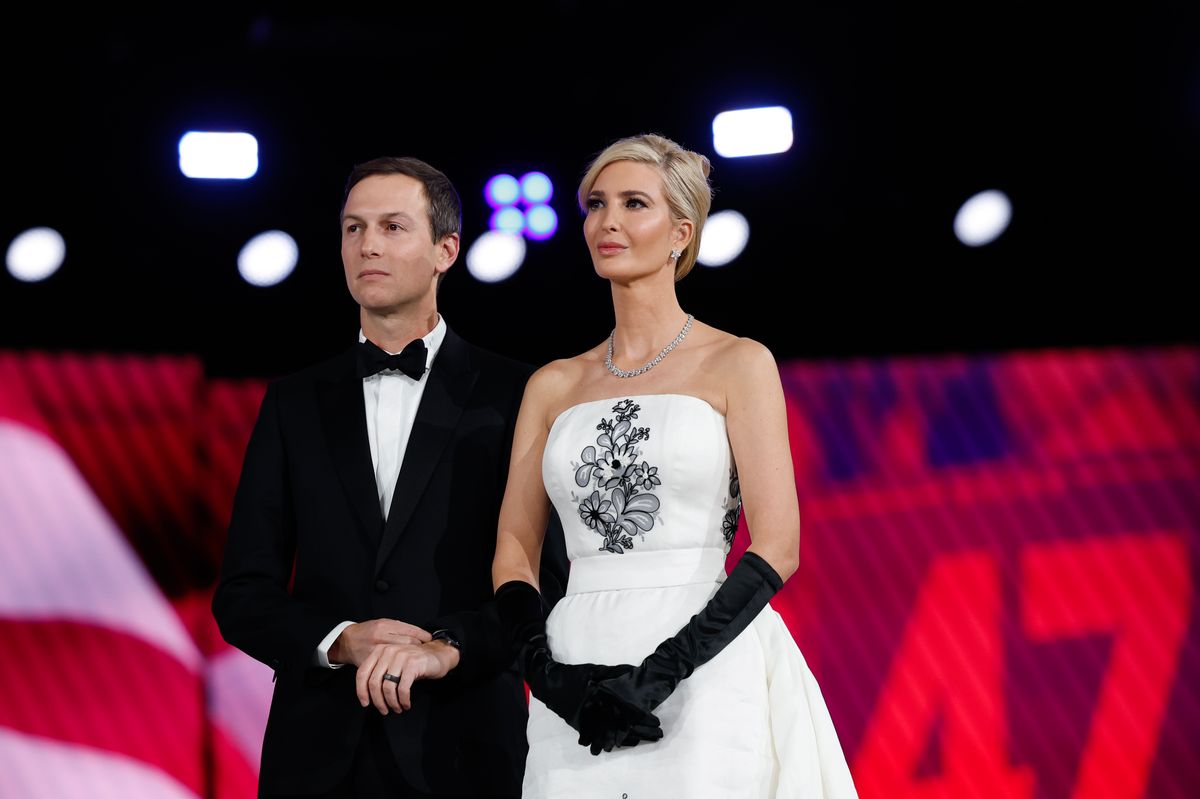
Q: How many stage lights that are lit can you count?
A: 11